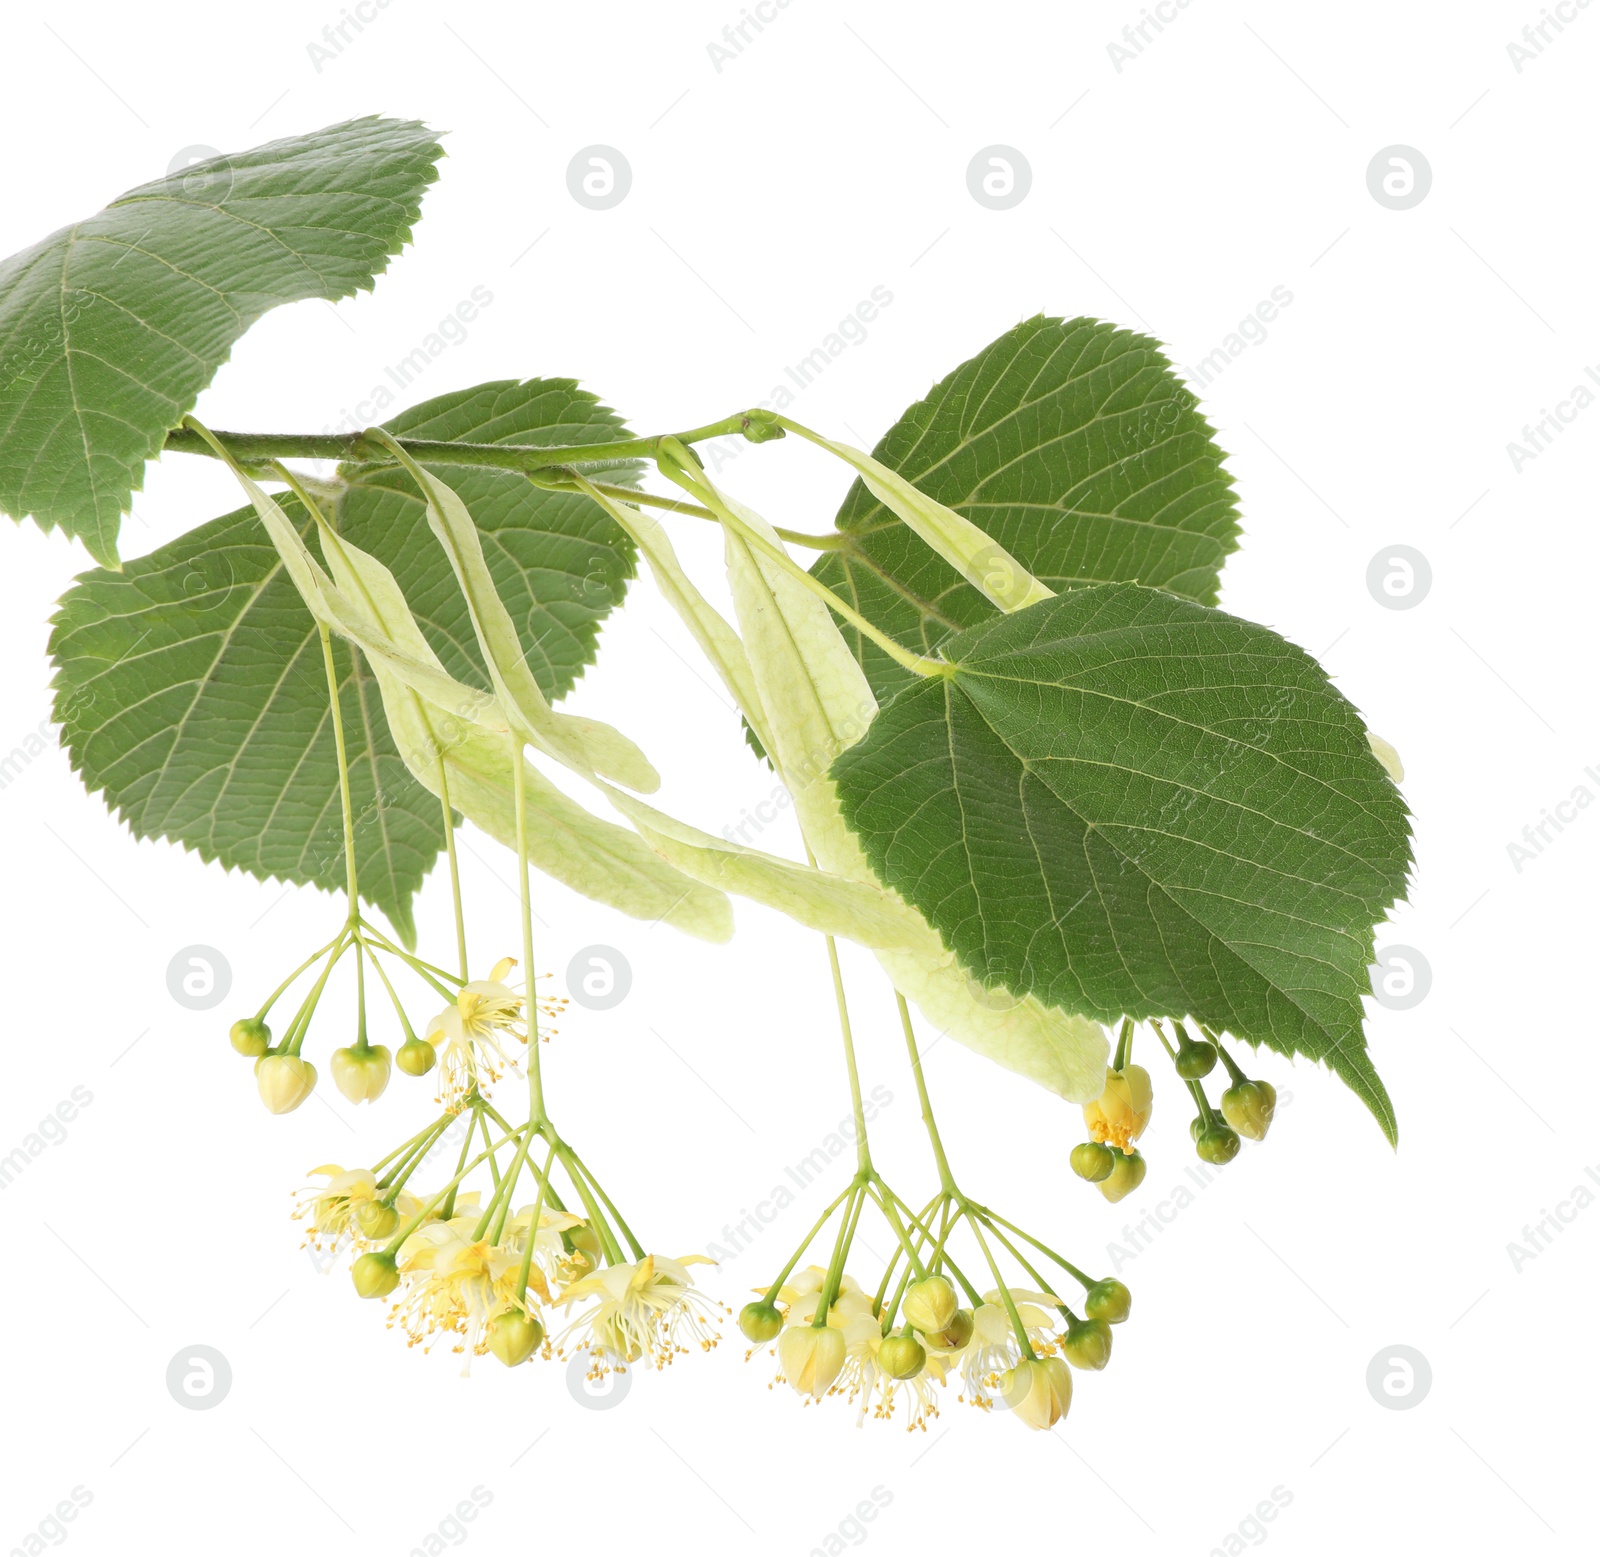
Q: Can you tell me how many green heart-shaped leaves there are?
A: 4